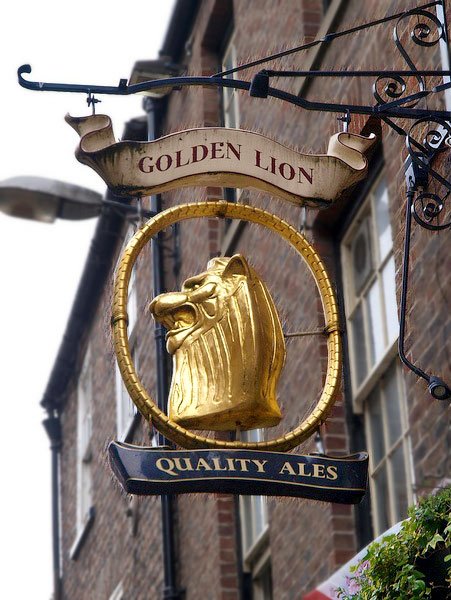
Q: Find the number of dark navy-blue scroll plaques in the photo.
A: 1